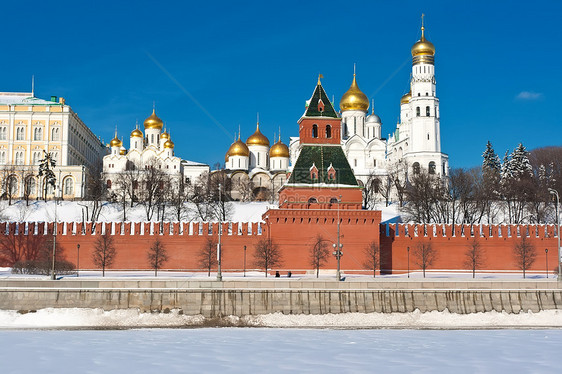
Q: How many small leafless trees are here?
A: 9